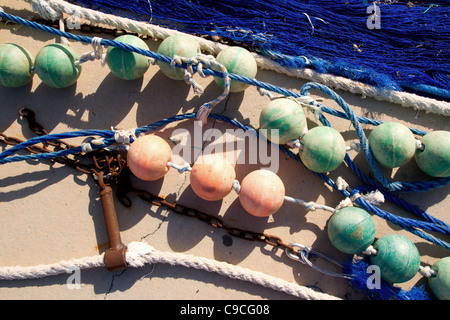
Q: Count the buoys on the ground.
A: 15